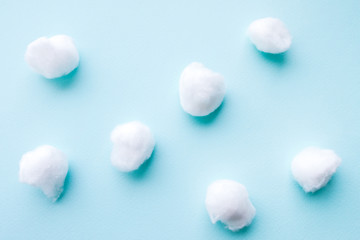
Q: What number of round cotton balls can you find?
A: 7